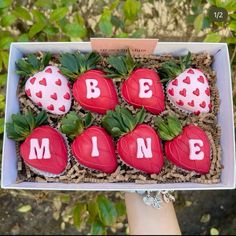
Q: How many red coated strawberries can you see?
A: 6